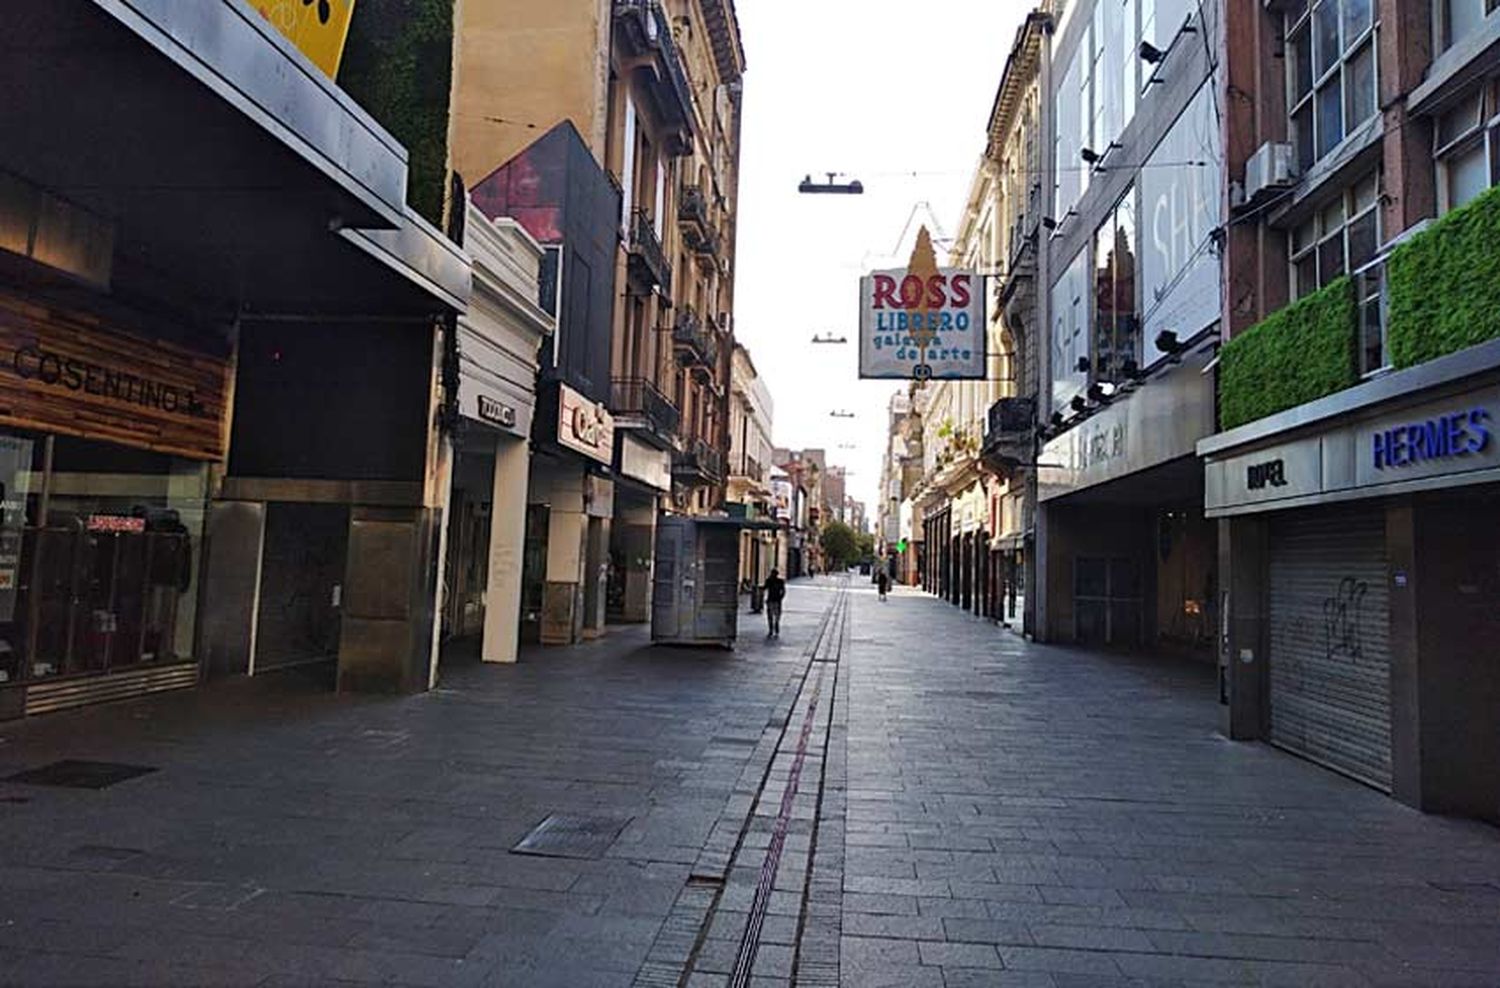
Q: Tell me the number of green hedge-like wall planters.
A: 2